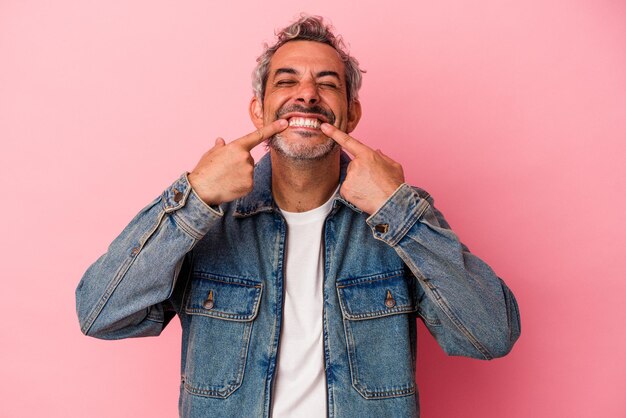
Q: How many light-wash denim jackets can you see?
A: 1